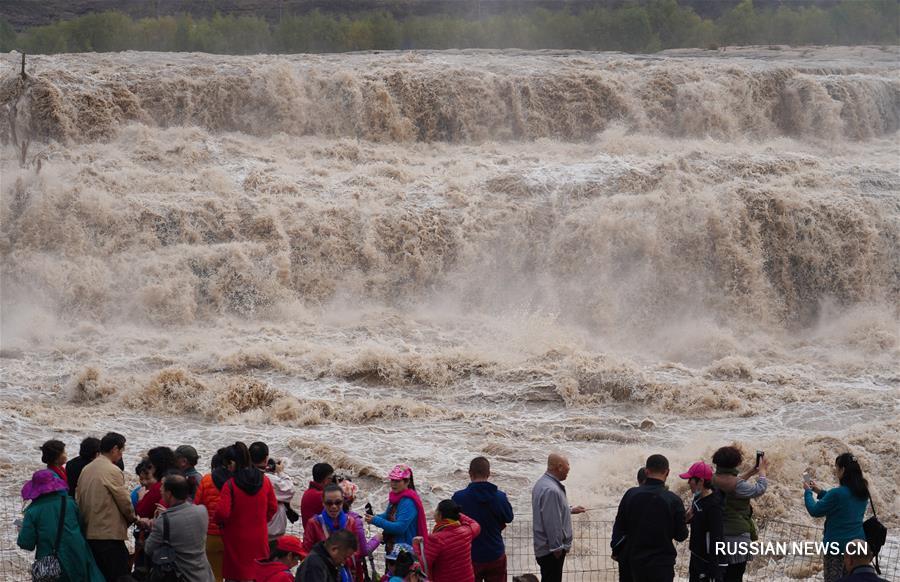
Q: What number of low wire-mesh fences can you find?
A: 1